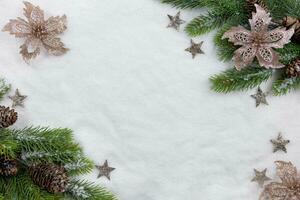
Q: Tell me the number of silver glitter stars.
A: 7